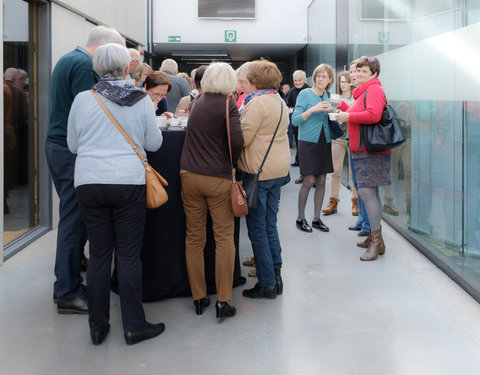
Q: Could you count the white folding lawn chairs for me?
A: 0